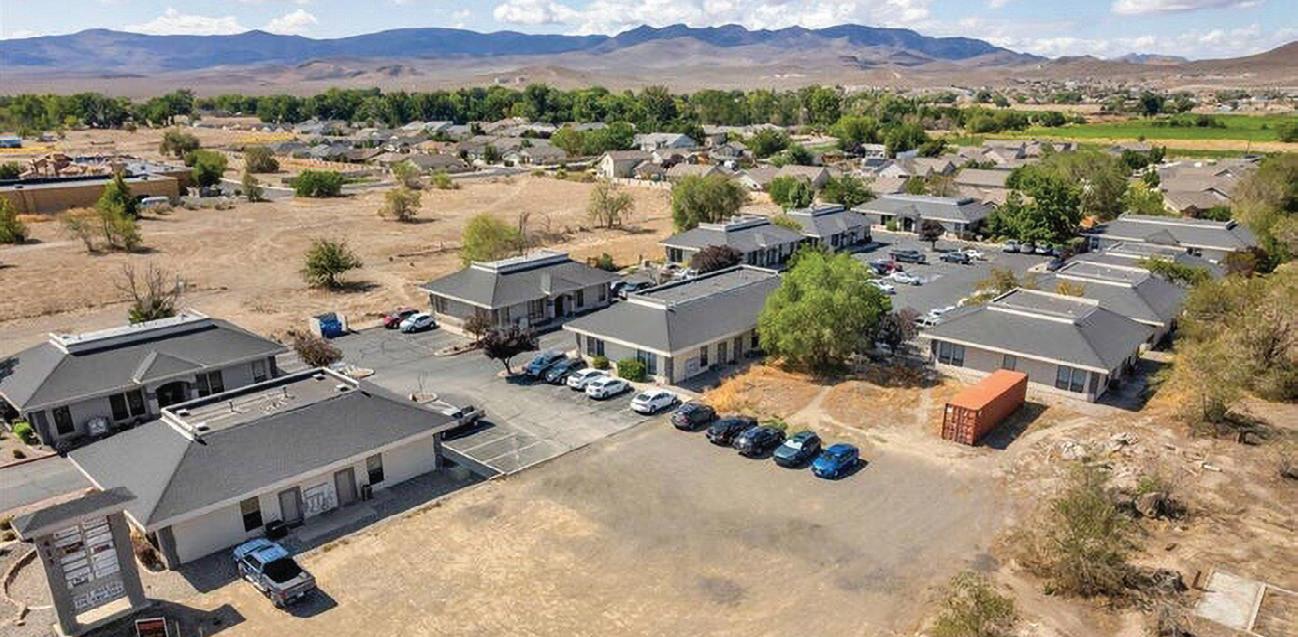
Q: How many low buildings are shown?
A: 11